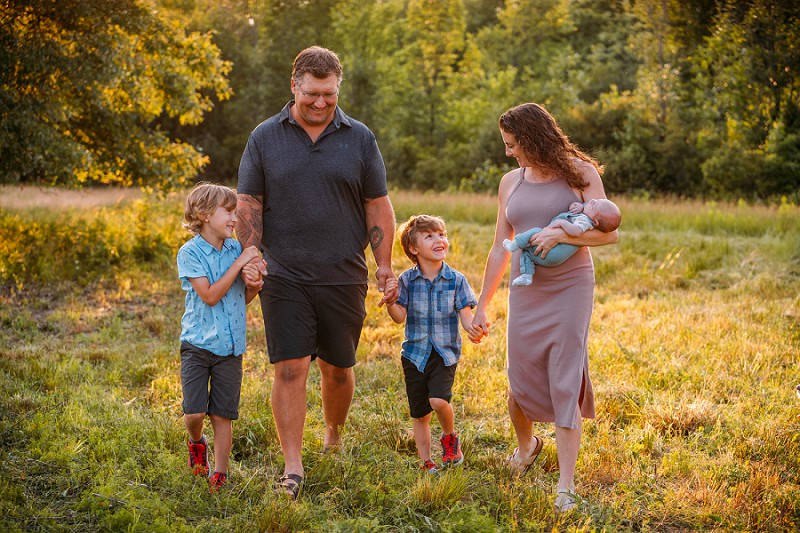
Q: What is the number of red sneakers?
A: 4